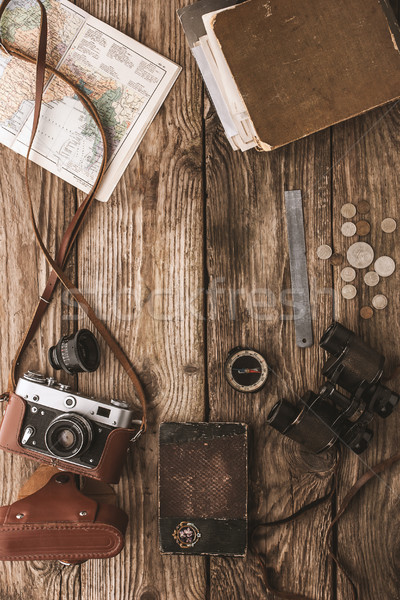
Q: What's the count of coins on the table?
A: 14